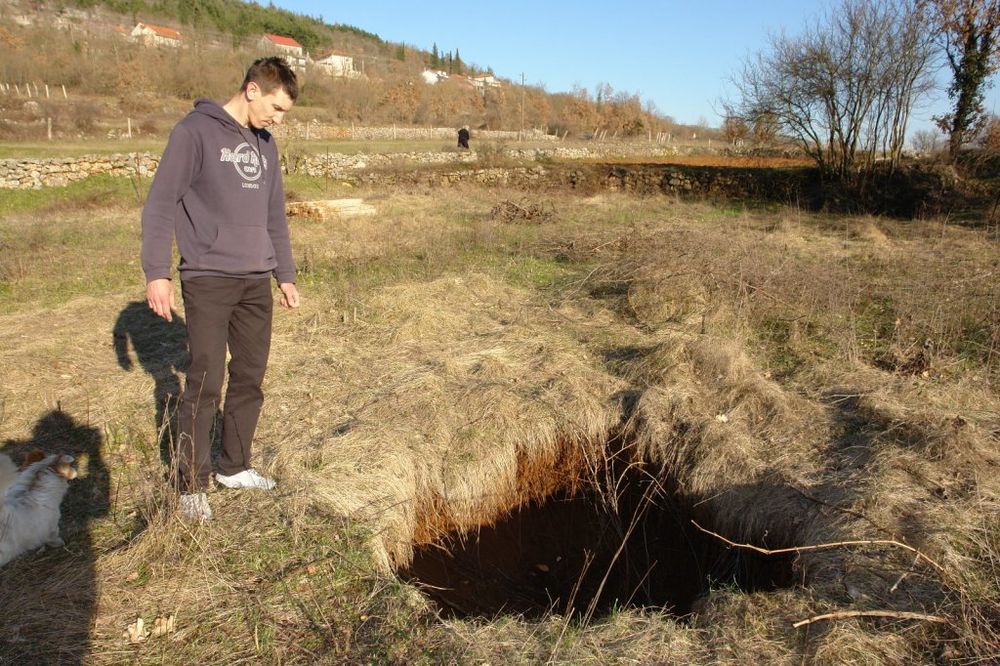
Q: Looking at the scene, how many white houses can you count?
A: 5